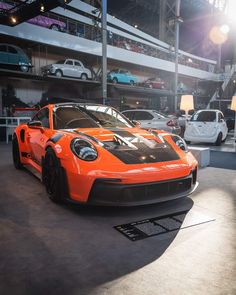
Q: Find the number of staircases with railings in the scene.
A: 1